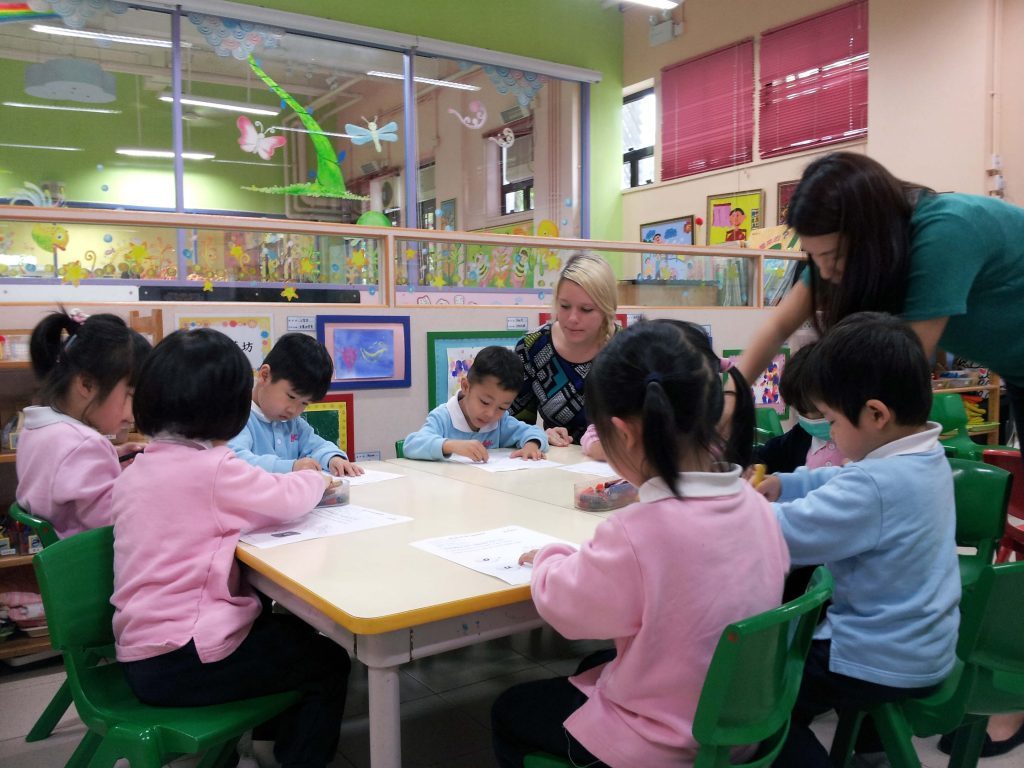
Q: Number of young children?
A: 8